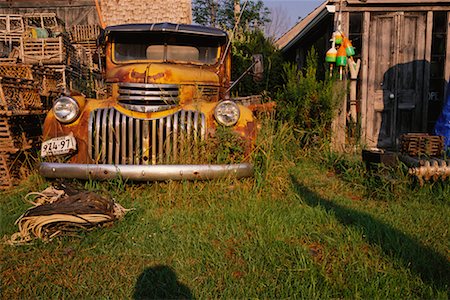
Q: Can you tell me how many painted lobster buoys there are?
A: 4